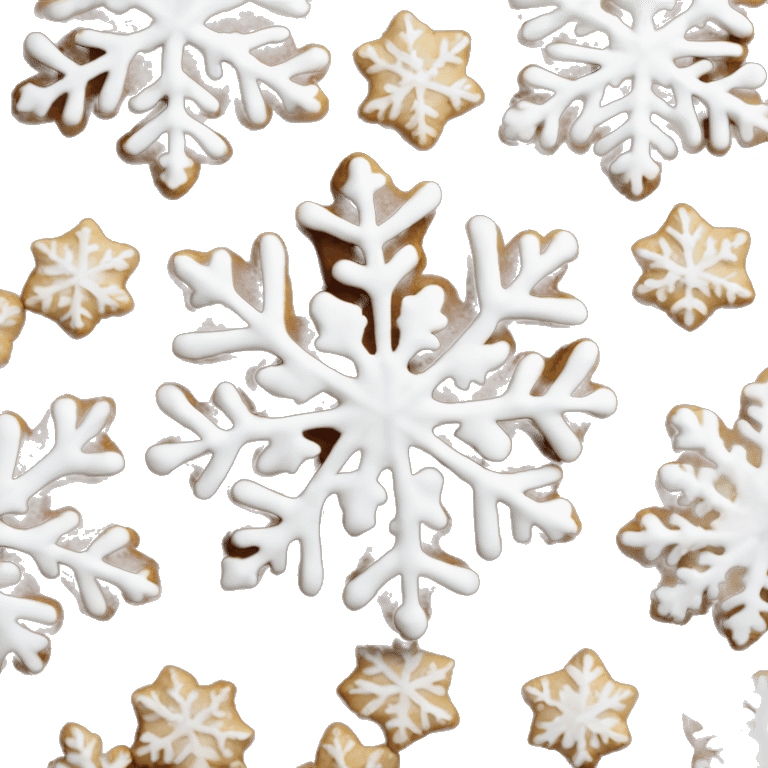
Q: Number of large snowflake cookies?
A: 5